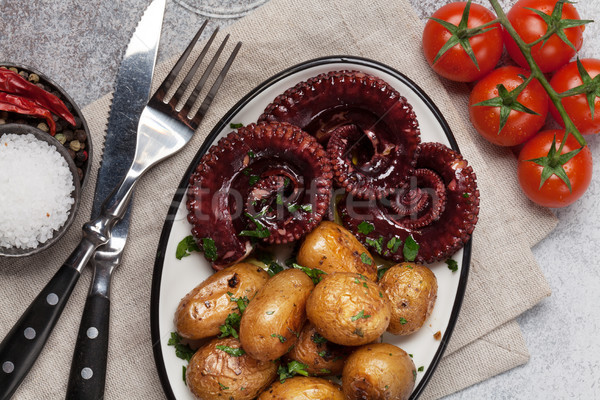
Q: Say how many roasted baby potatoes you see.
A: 9